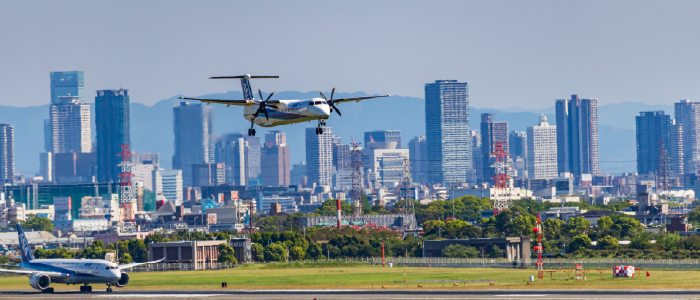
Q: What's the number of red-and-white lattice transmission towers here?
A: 2